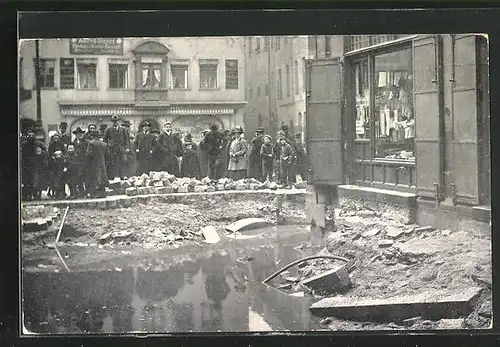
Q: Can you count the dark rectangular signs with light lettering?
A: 3